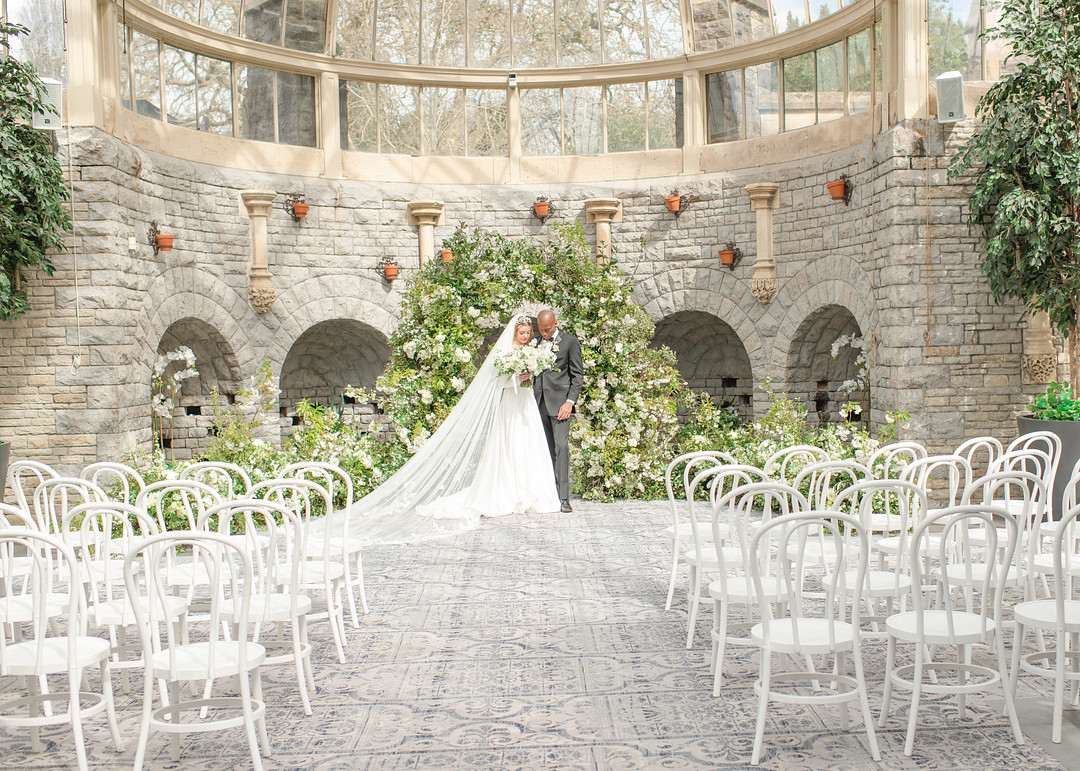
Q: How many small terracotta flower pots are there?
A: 8